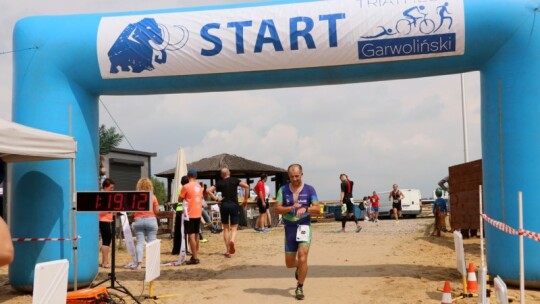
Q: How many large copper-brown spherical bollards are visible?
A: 0